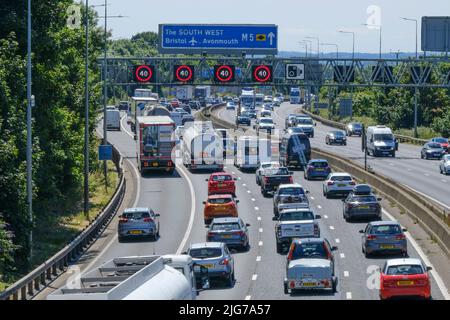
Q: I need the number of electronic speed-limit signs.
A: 4